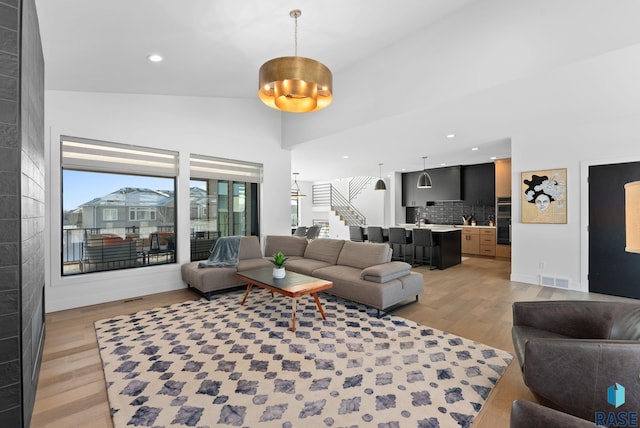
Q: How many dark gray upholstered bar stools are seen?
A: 4